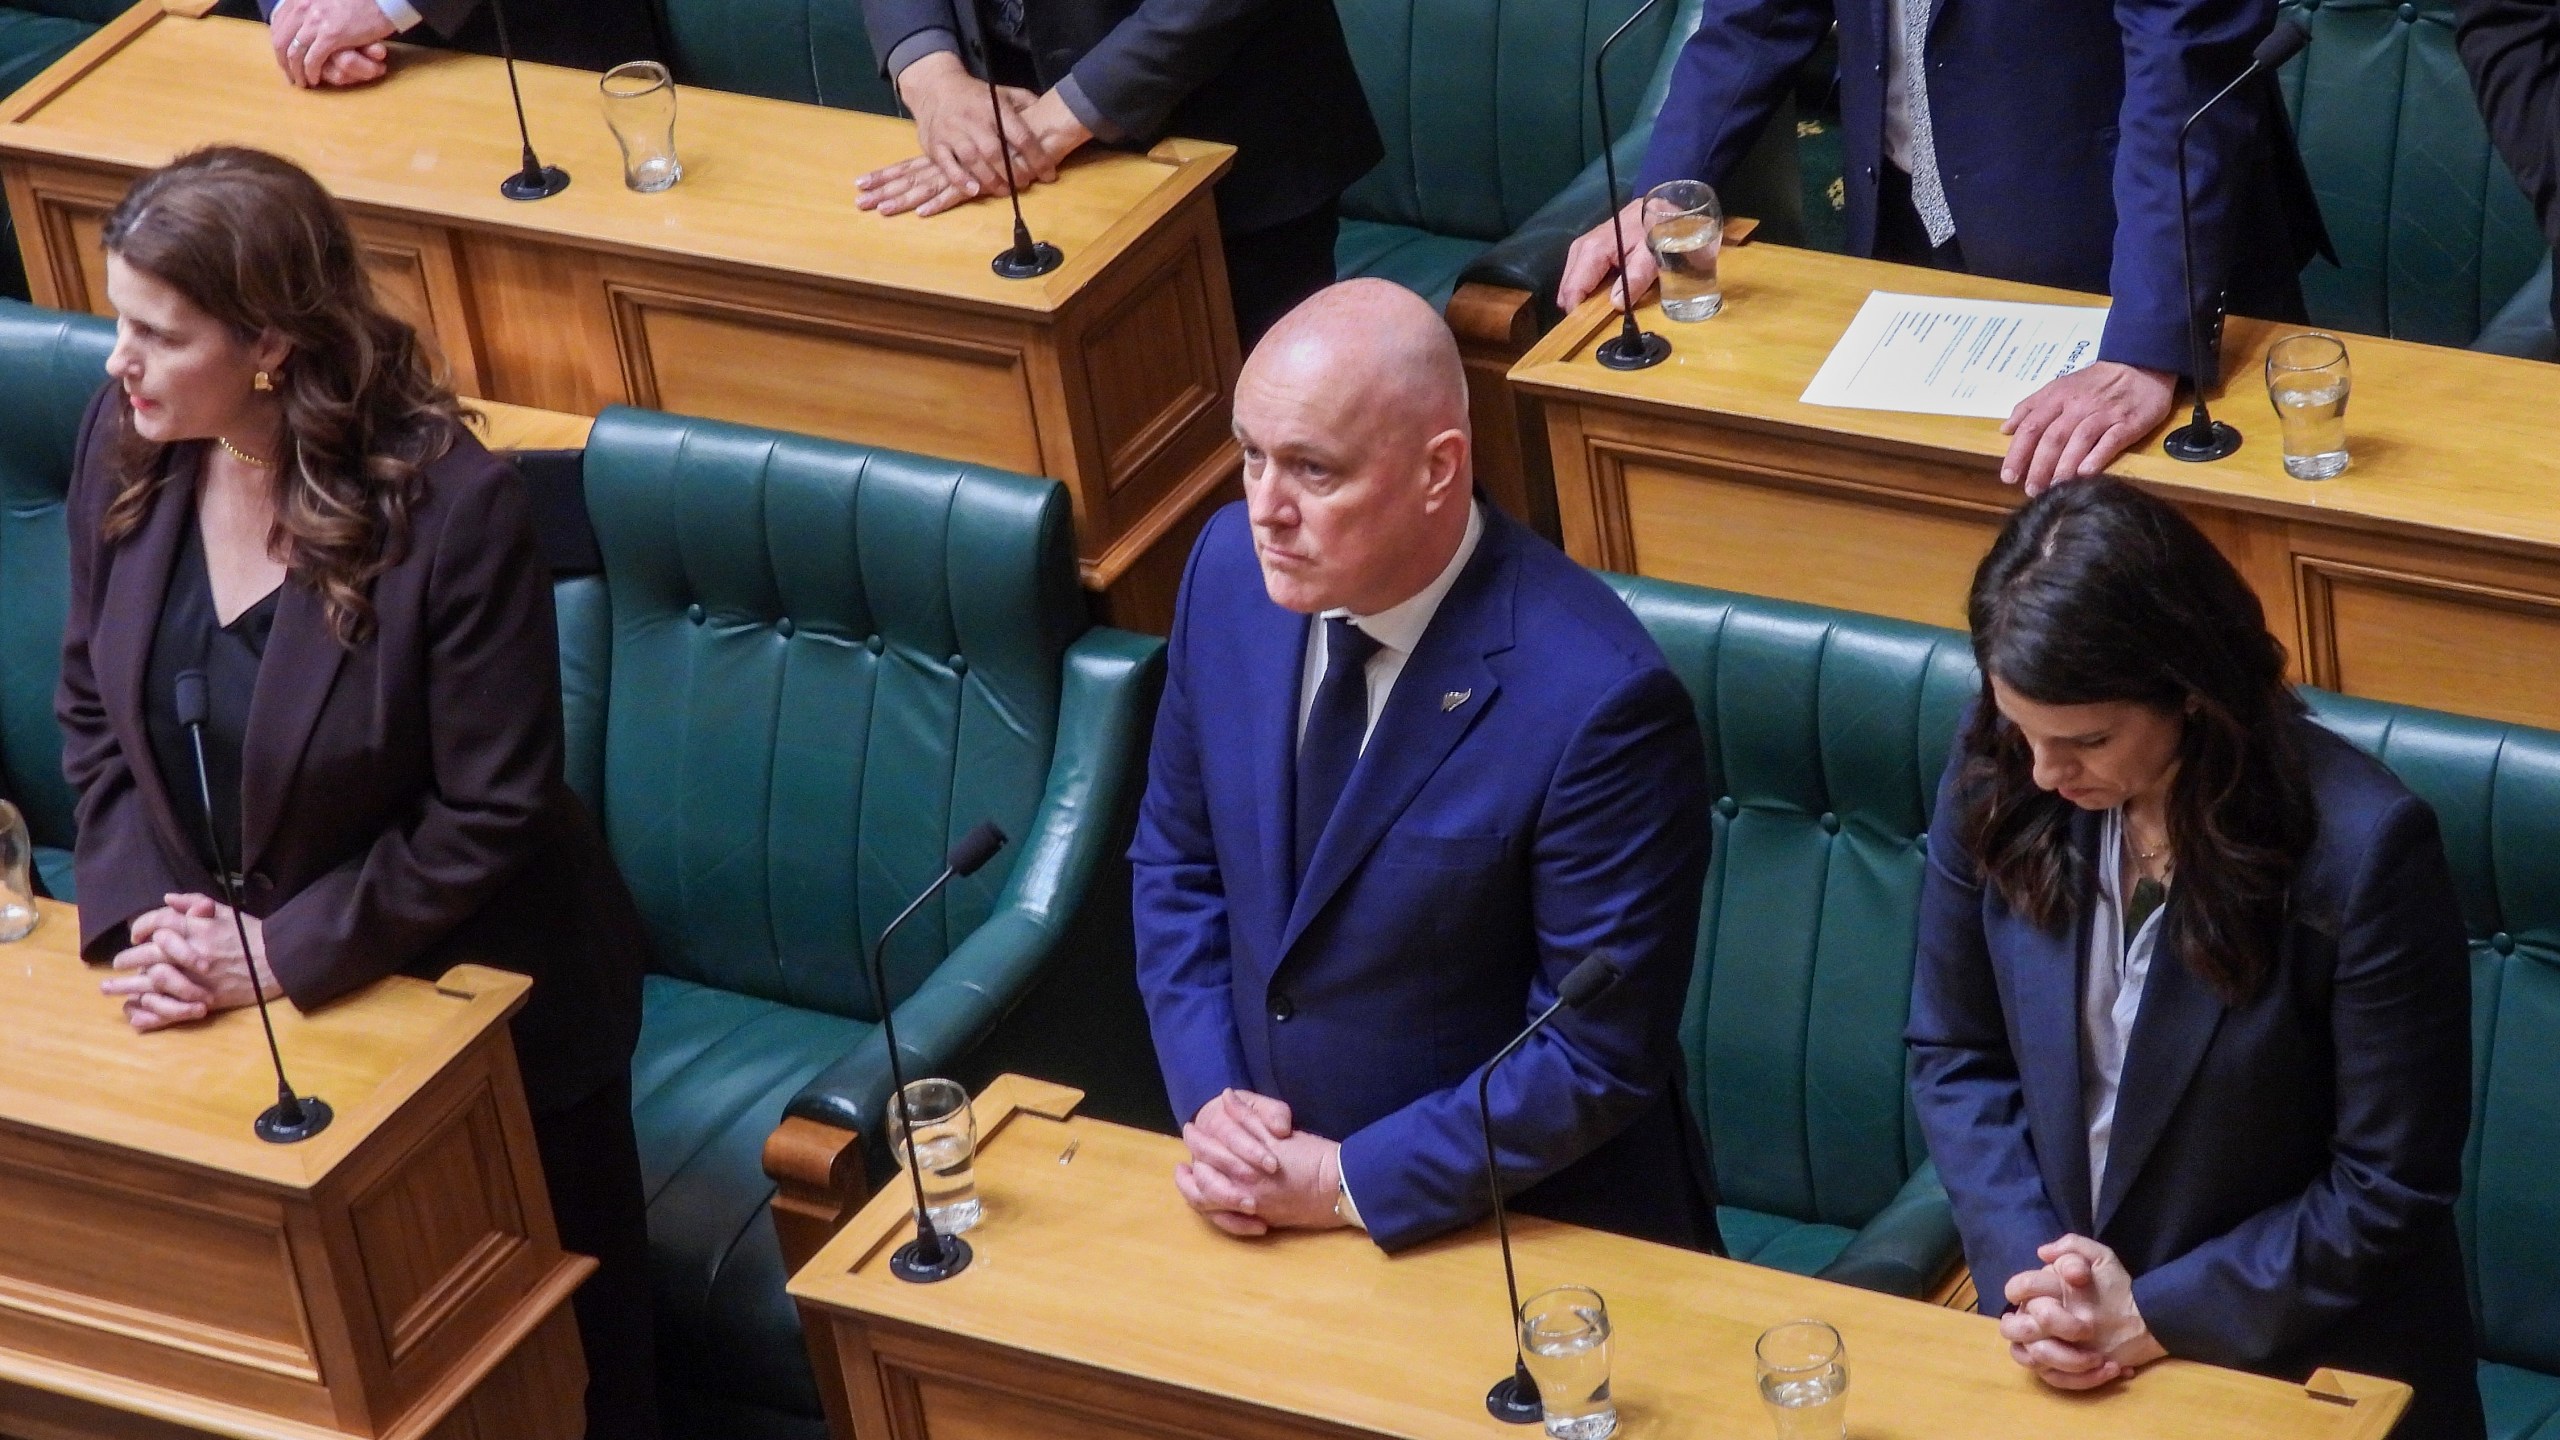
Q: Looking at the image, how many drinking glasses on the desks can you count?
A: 7